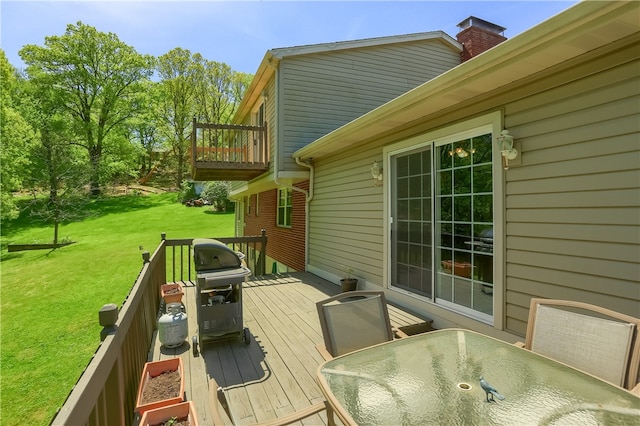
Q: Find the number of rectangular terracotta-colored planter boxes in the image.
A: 3